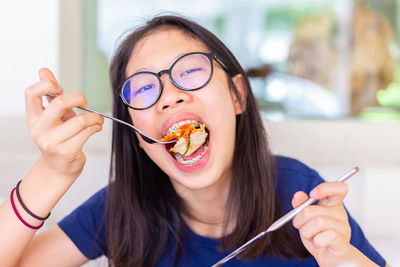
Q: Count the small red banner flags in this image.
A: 0